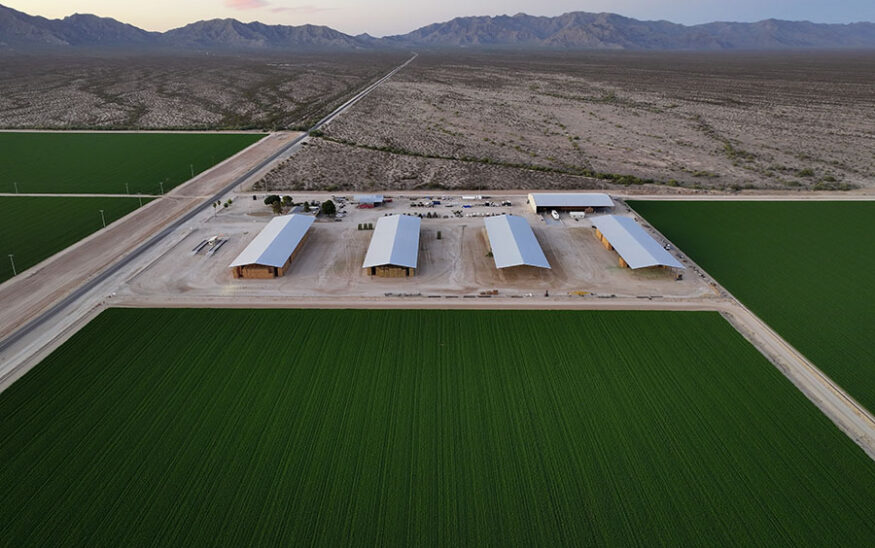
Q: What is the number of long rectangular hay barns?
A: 4